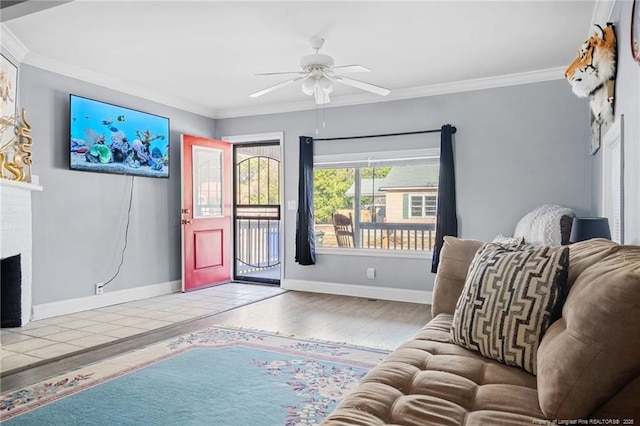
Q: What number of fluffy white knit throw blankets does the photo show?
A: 1